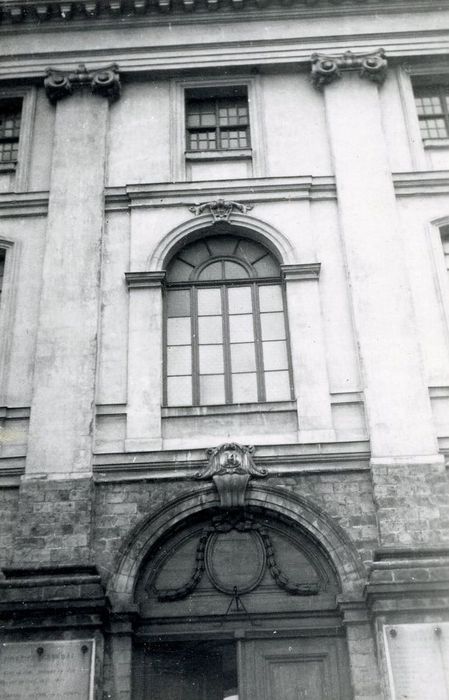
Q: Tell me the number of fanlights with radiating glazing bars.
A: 1